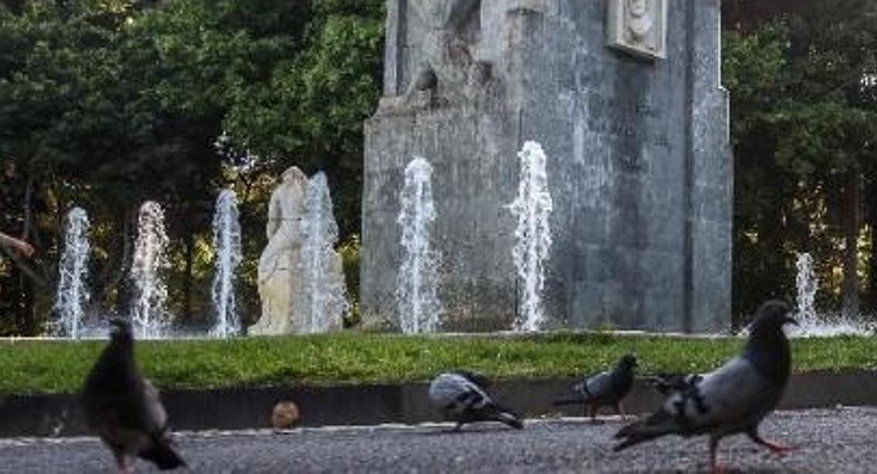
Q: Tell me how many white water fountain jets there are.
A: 7